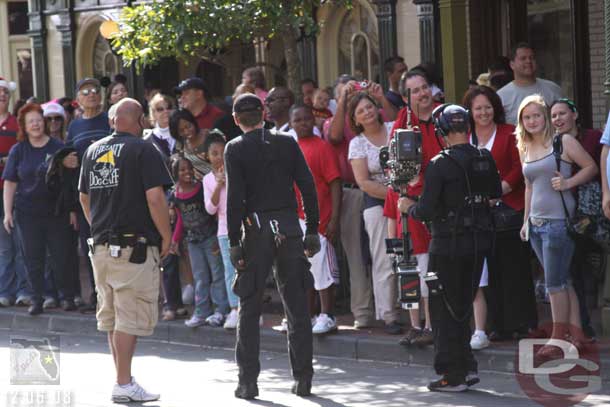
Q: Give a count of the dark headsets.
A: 1